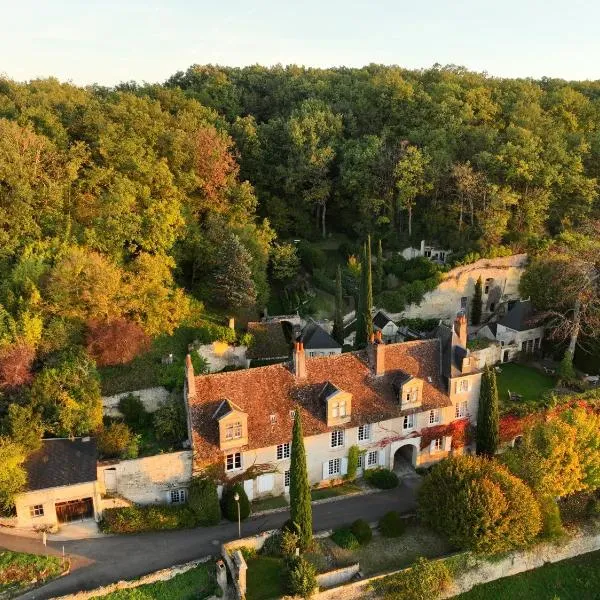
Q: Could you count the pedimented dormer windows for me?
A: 3